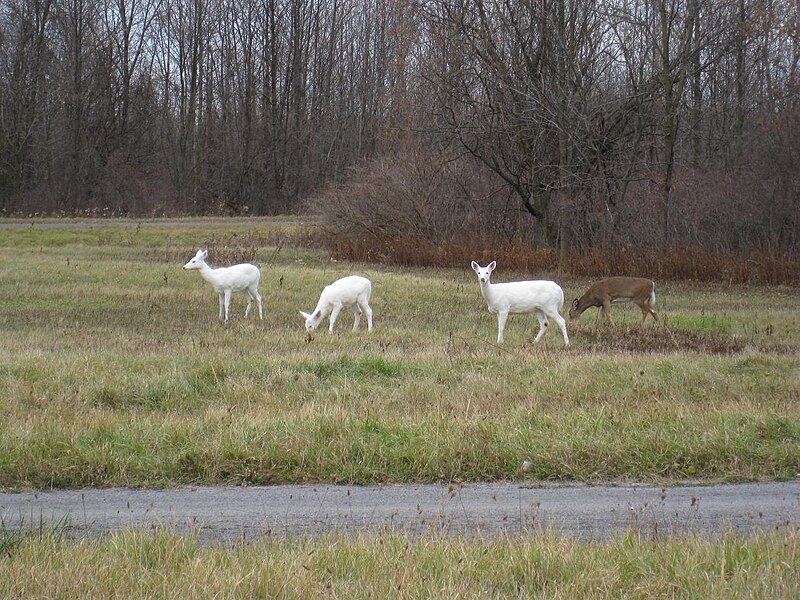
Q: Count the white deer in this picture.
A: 3